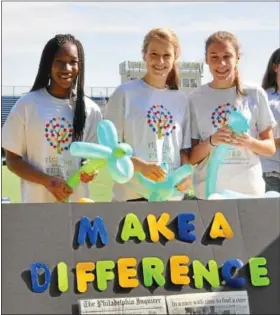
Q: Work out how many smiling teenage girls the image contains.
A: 3